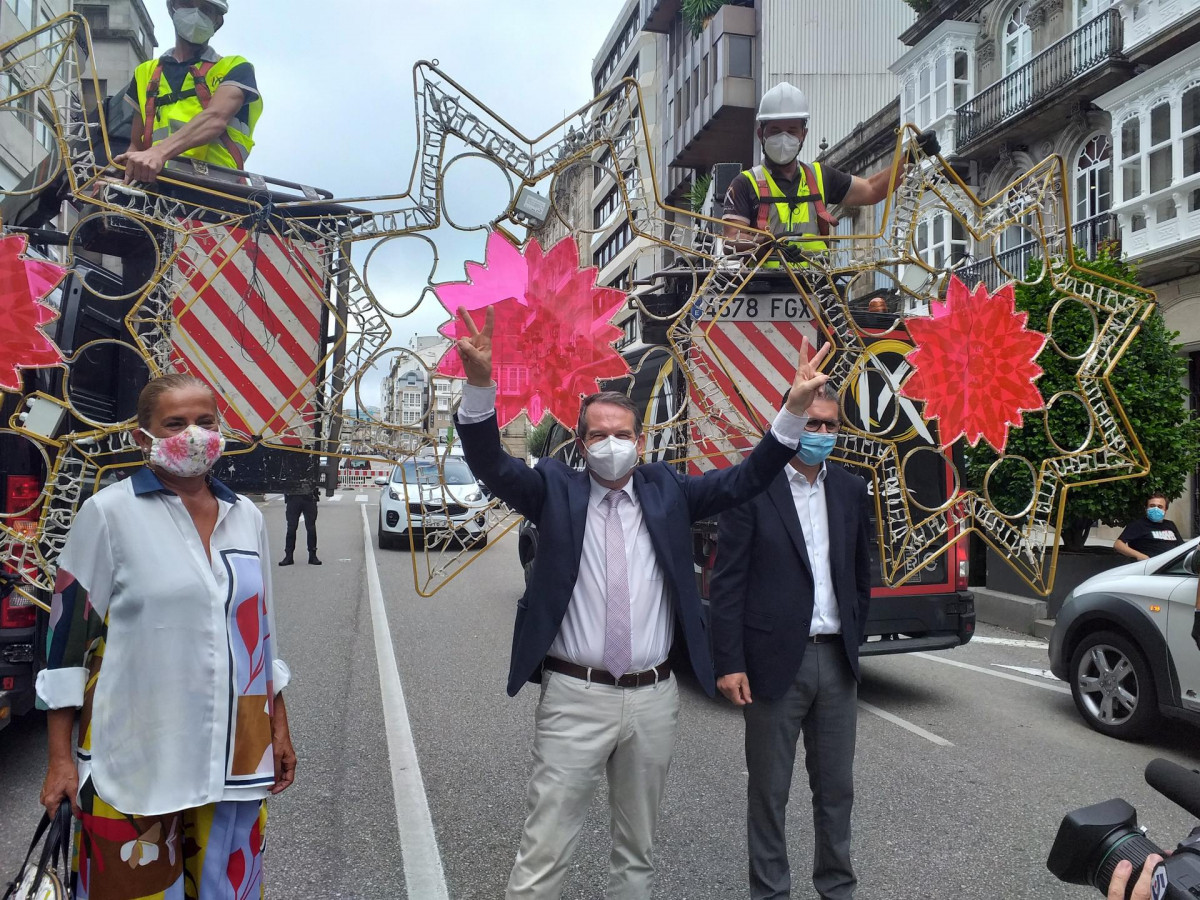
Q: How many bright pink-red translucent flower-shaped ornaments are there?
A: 3